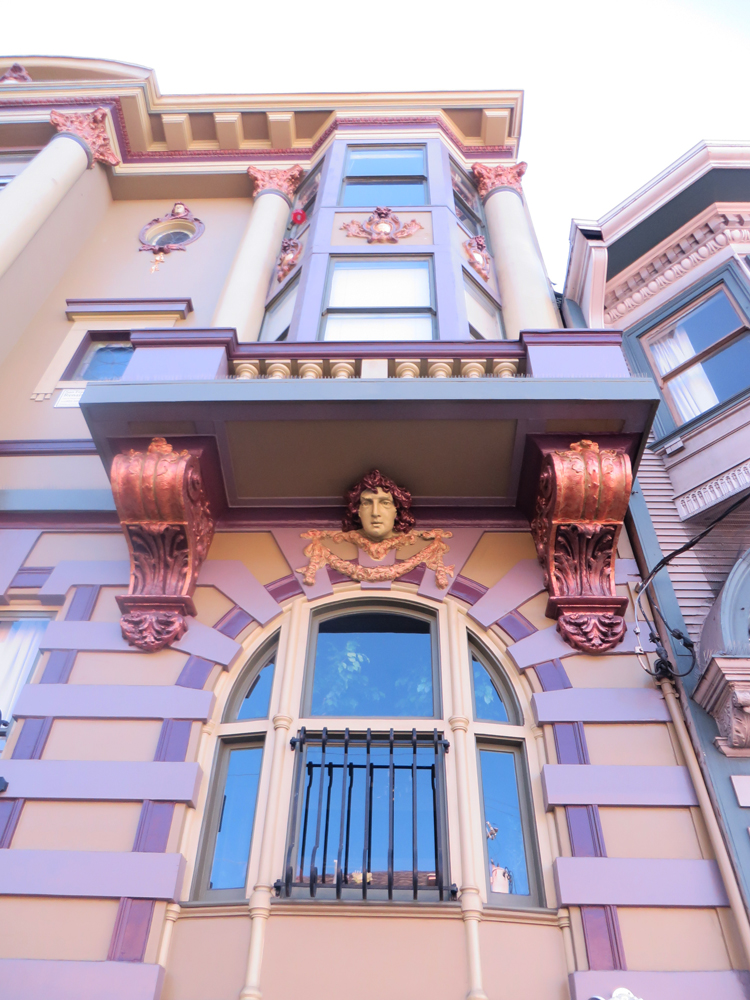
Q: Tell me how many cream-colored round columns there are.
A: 3